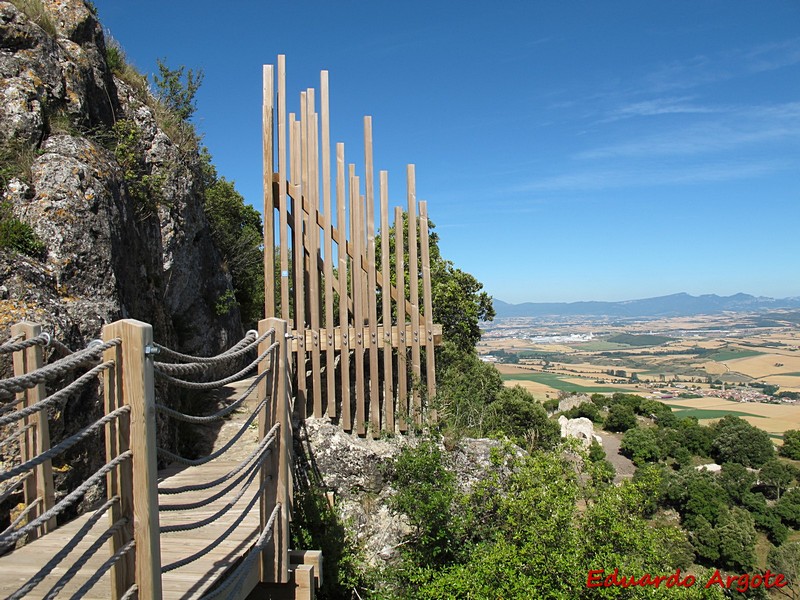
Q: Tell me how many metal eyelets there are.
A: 3